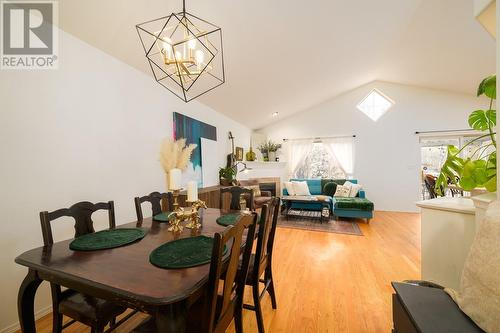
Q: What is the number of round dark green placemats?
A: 4